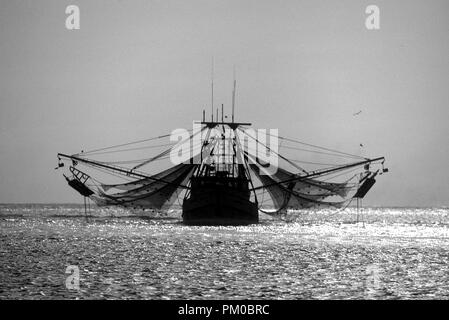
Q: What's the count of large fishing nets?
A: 2